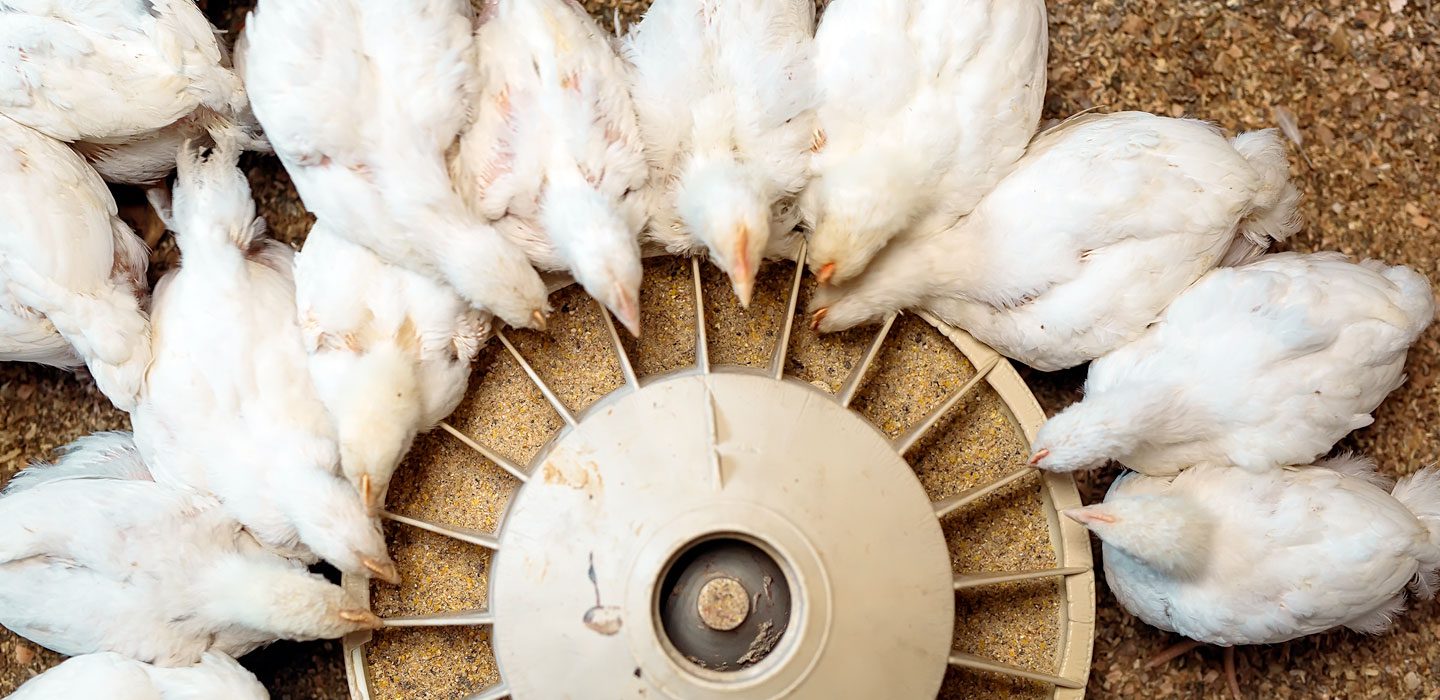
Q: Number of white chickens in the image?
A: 13